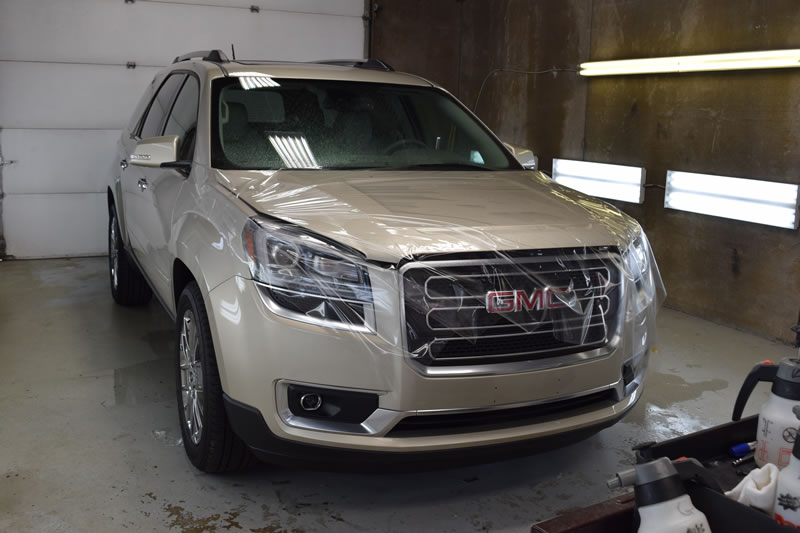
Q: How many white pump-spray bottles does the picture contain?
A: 3